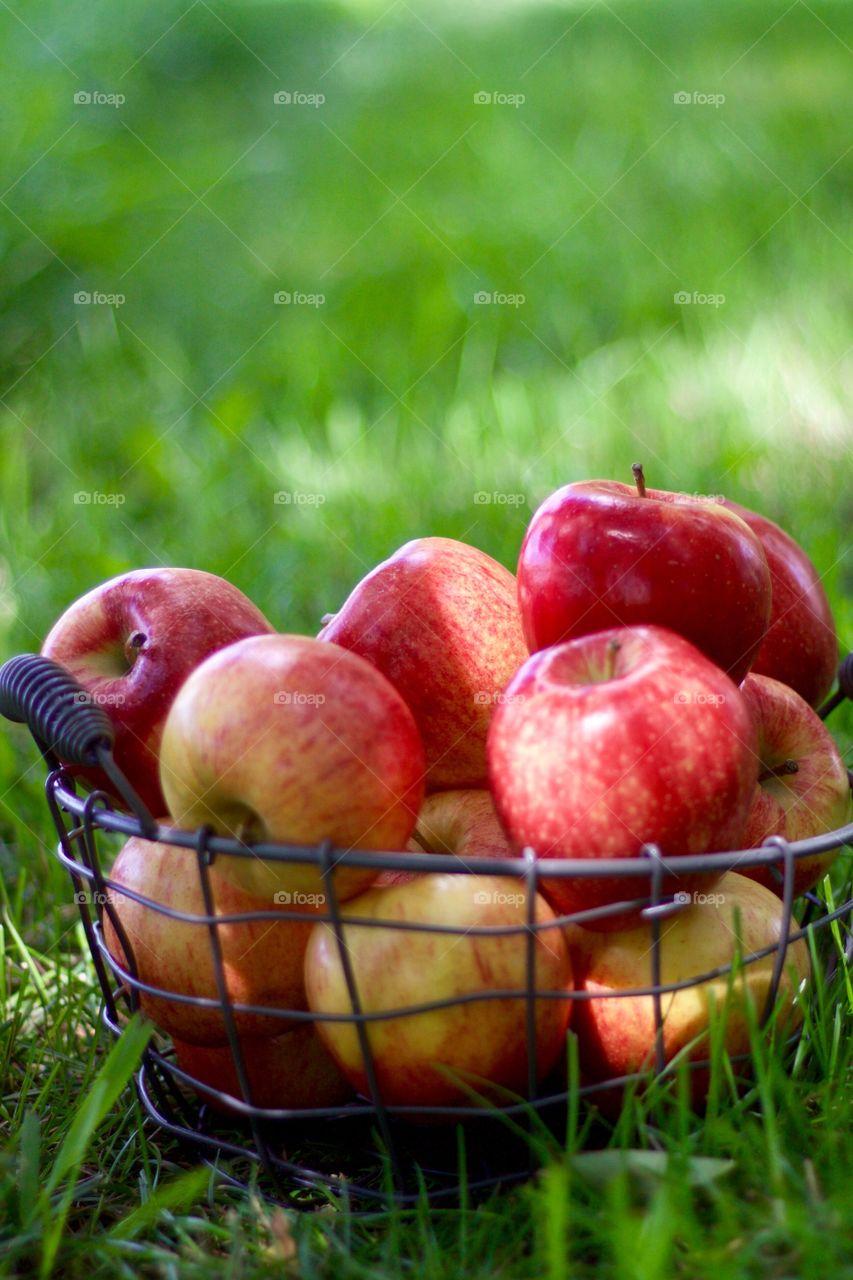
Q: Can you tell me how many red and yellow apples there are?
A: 12